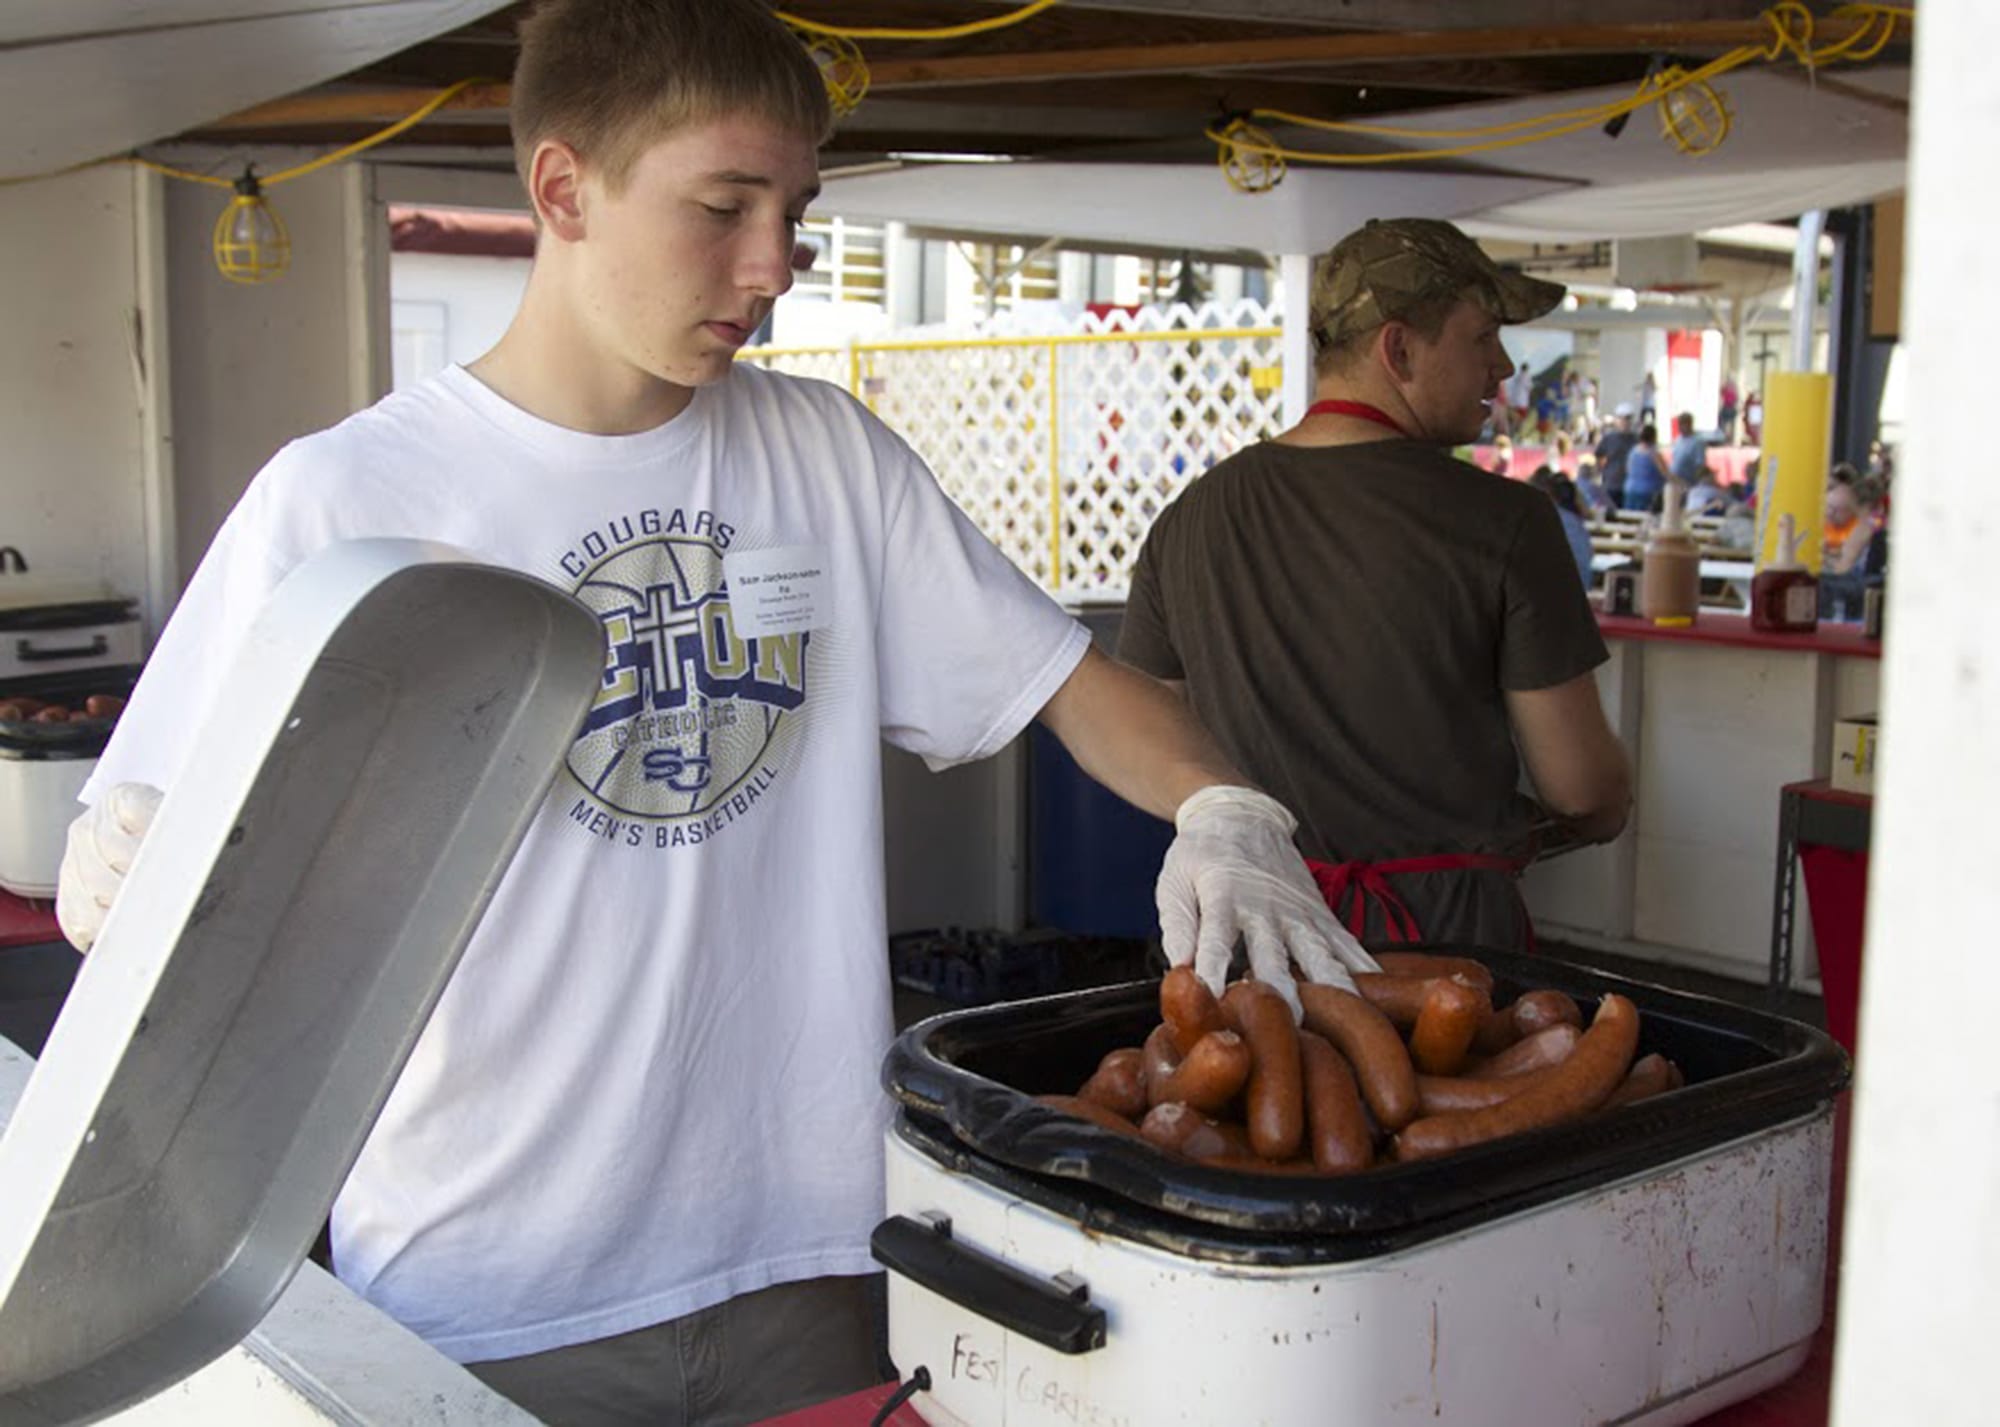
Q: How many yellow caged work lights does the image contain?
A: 4